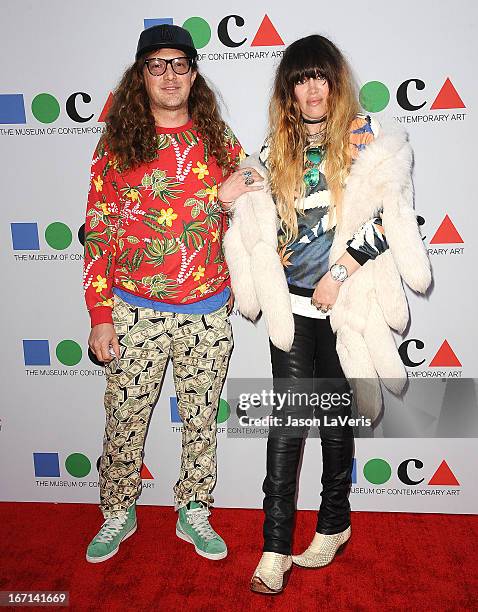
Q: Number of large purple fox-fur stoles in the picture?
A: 0